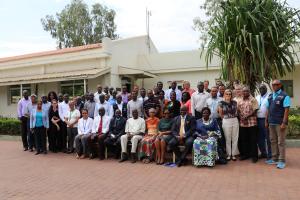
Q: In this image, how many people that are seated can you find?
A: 8